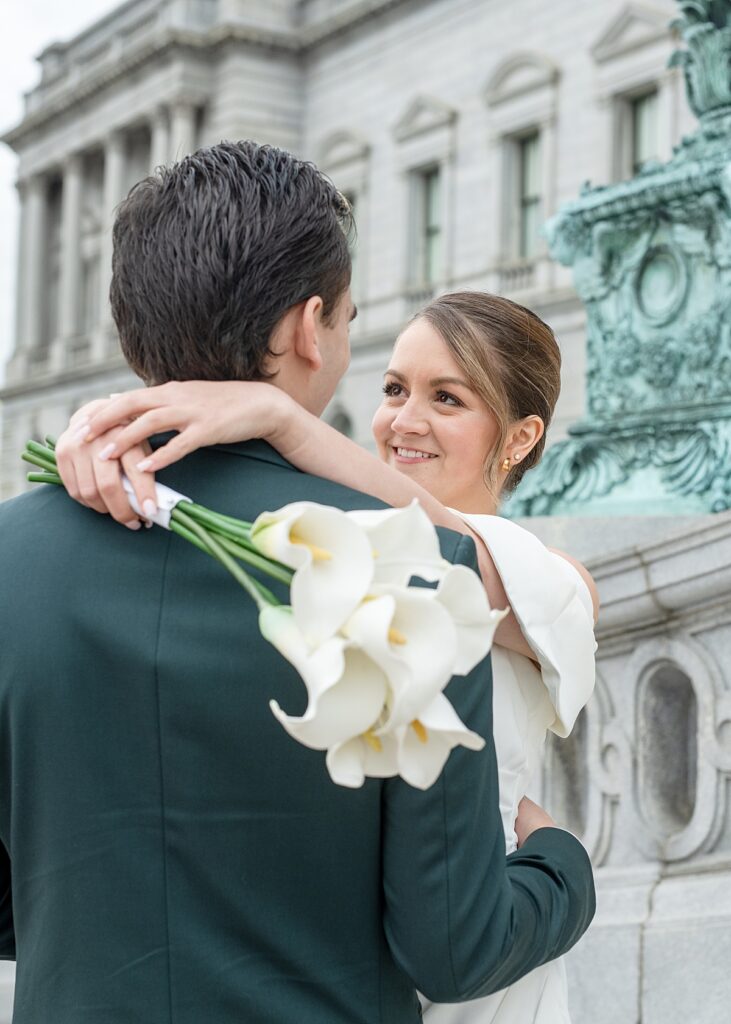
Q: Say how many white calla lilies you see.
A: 7